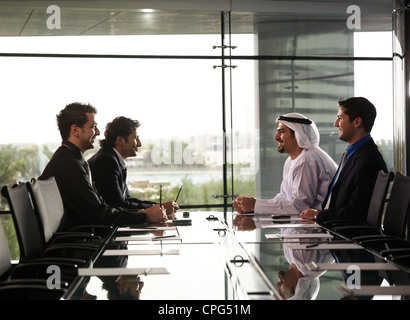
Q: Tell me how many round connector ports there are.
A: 3